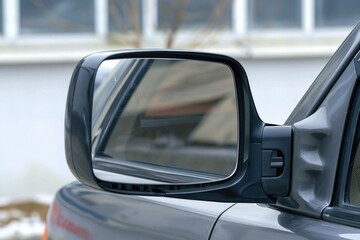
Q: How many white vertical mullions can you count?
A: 5